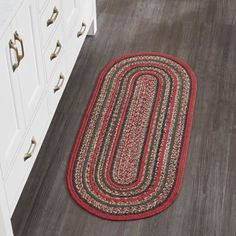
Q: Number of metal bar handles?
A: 7